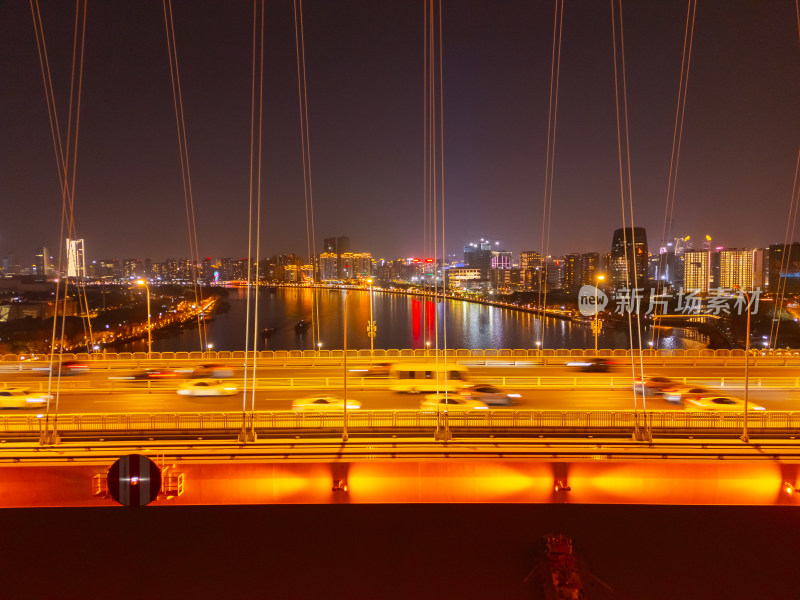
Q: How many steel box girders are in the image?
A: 1